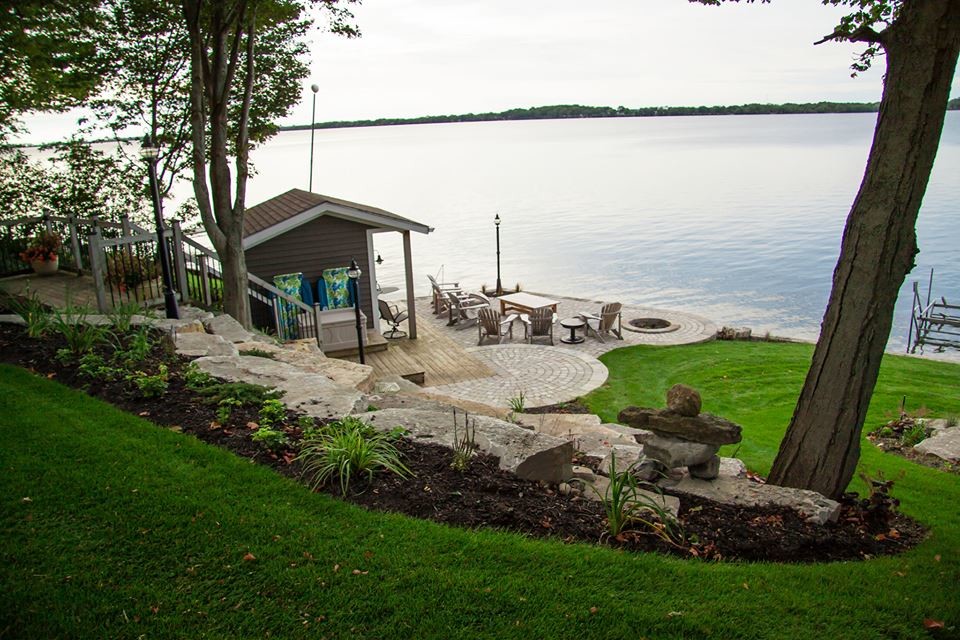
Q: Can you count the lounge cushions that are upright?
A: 2